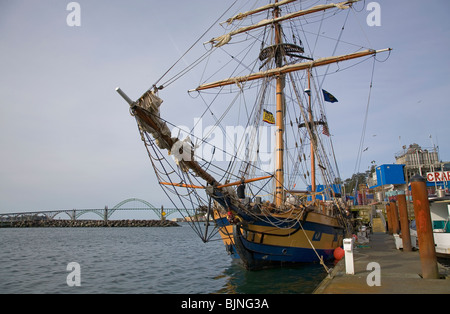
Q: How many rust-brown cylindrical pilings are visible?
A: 4